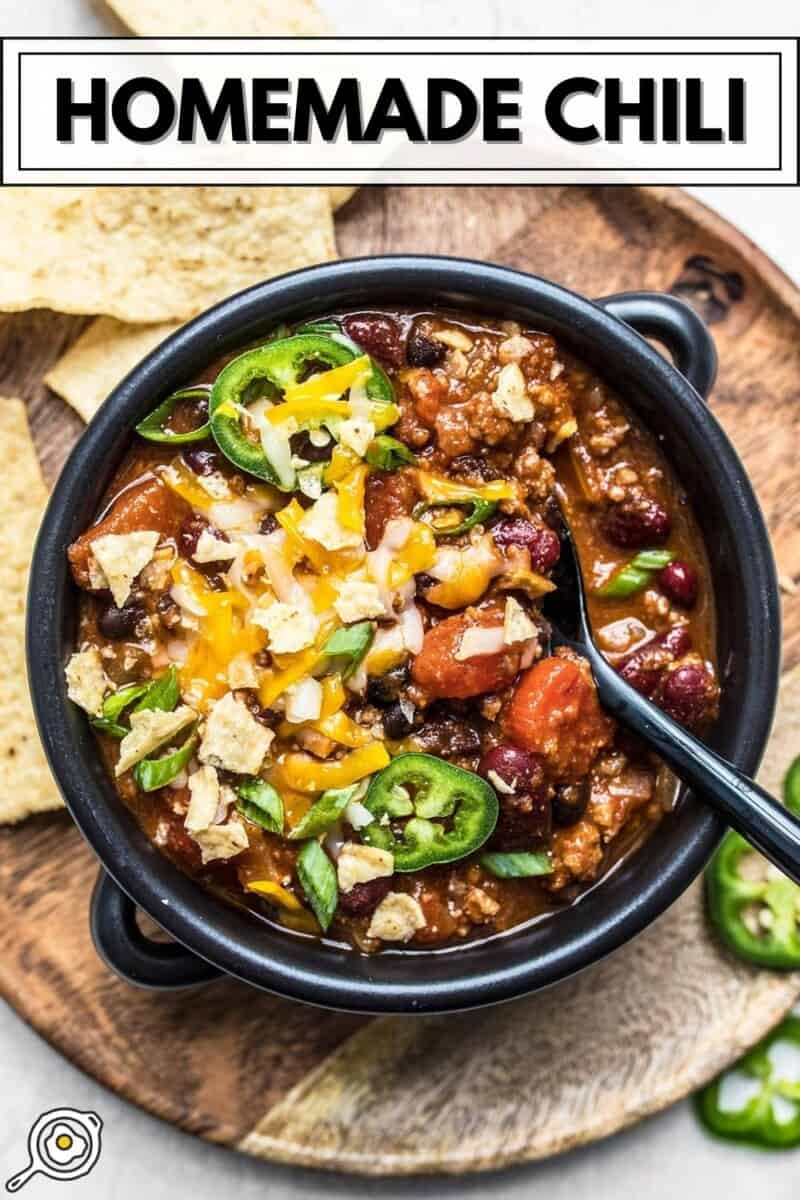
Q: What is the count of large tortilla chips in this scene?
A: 4